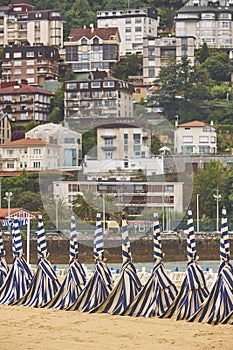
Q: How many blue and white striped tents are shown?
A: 9